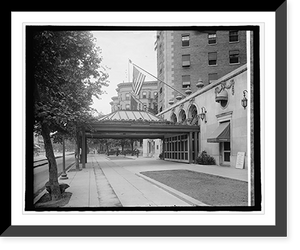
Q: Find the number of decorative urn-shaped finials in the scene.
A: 4